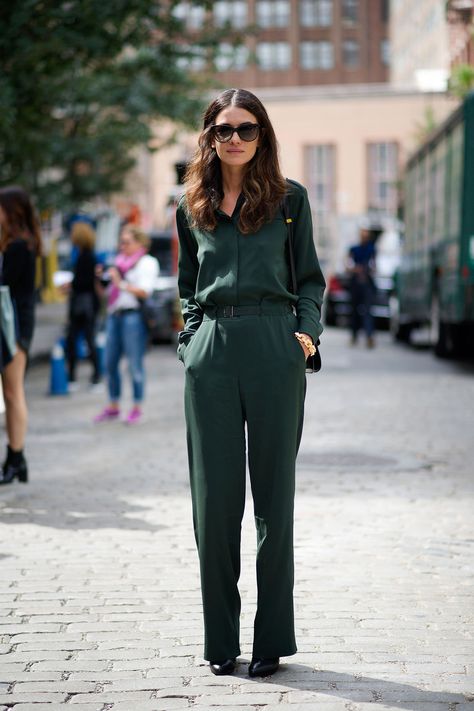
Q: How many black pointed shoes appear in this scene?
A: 2